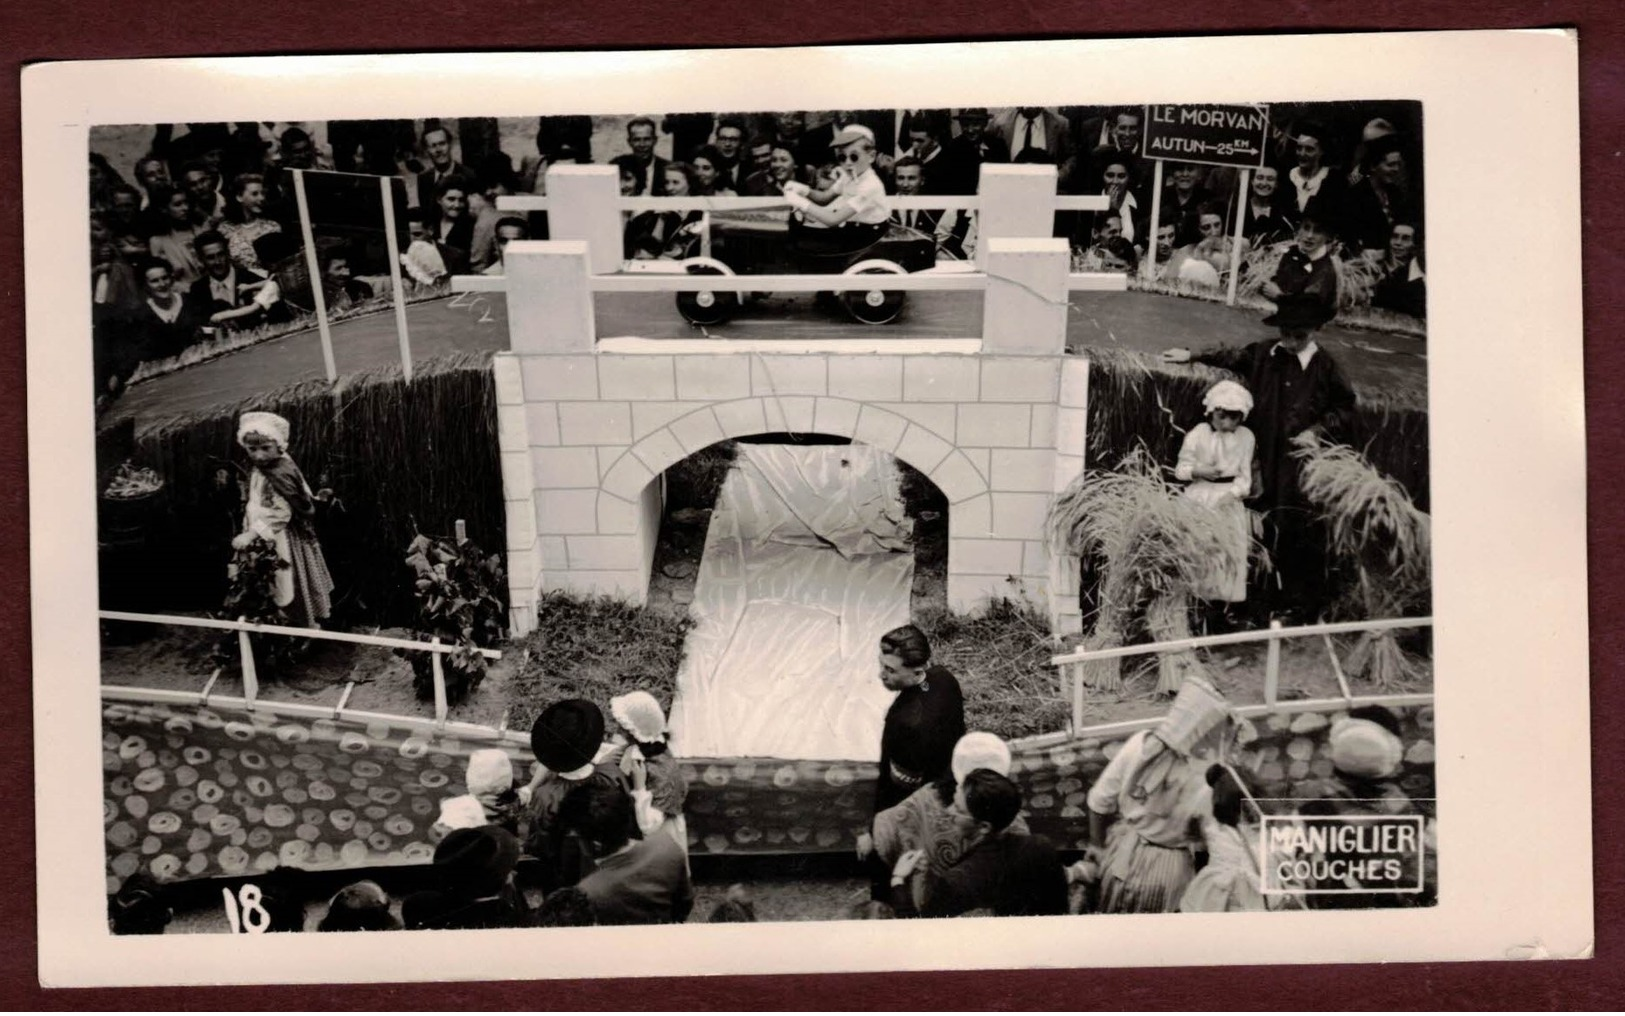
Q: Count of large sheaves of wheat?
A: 3